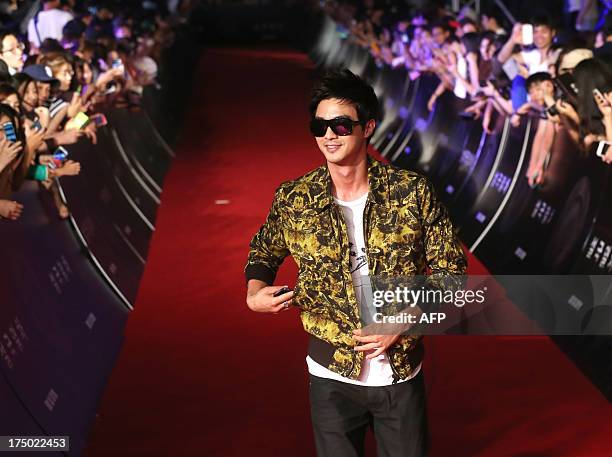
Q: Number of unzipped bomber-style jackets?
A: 1